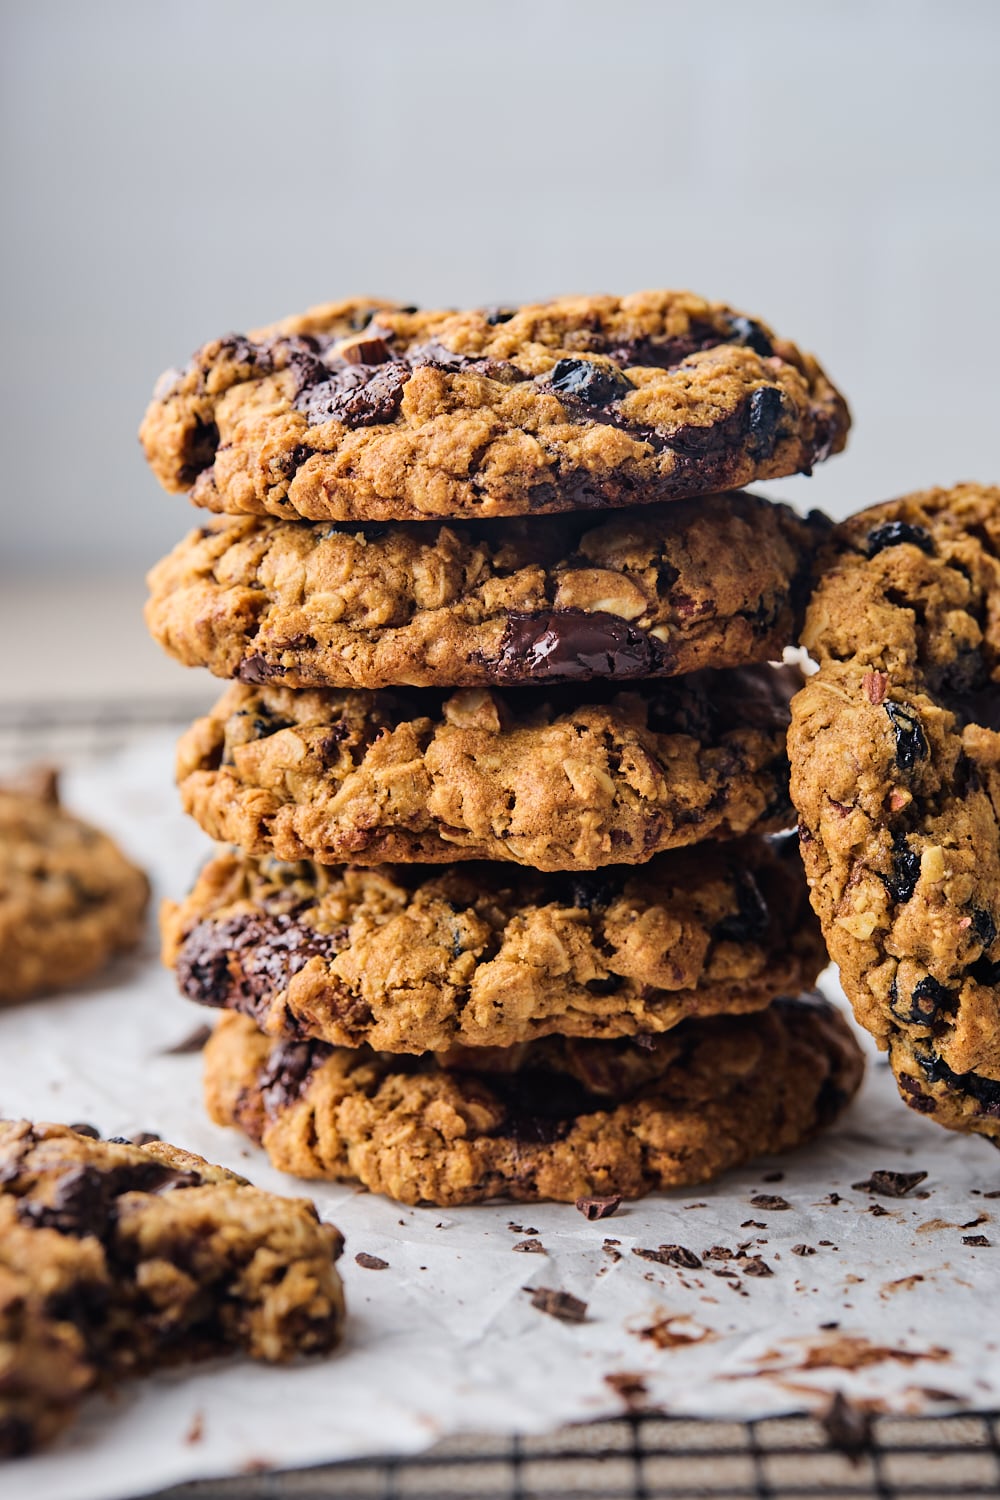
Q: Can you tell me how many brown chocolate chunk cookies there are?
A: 8